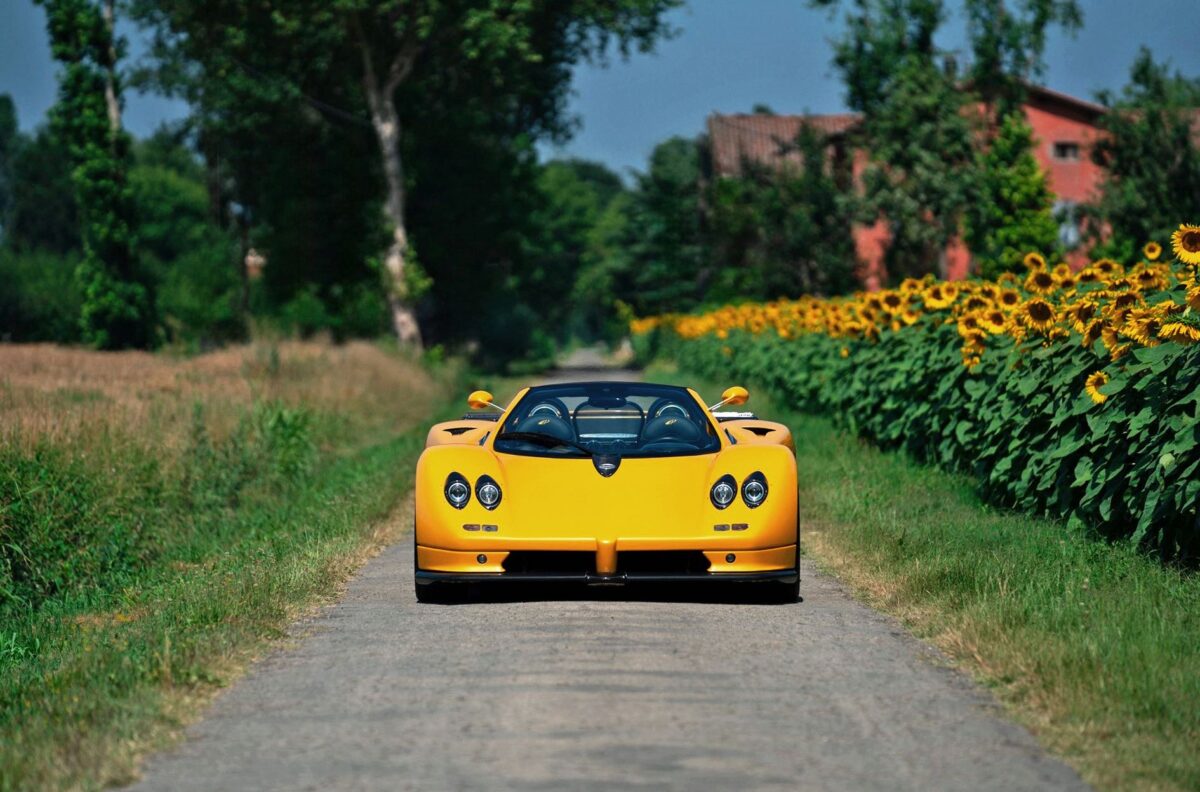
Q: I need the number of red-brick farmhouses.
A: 1